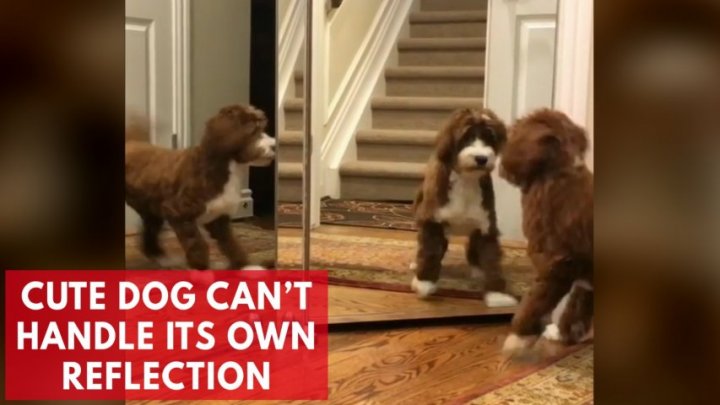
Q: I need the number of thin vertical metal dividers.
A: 2